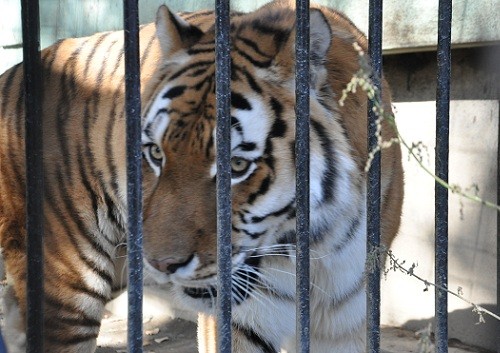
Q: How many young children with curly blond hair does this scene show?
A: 0